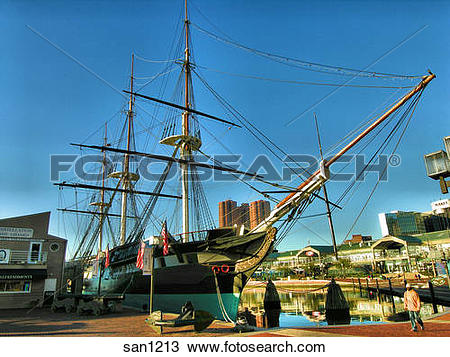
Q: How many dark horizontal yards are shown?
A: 4